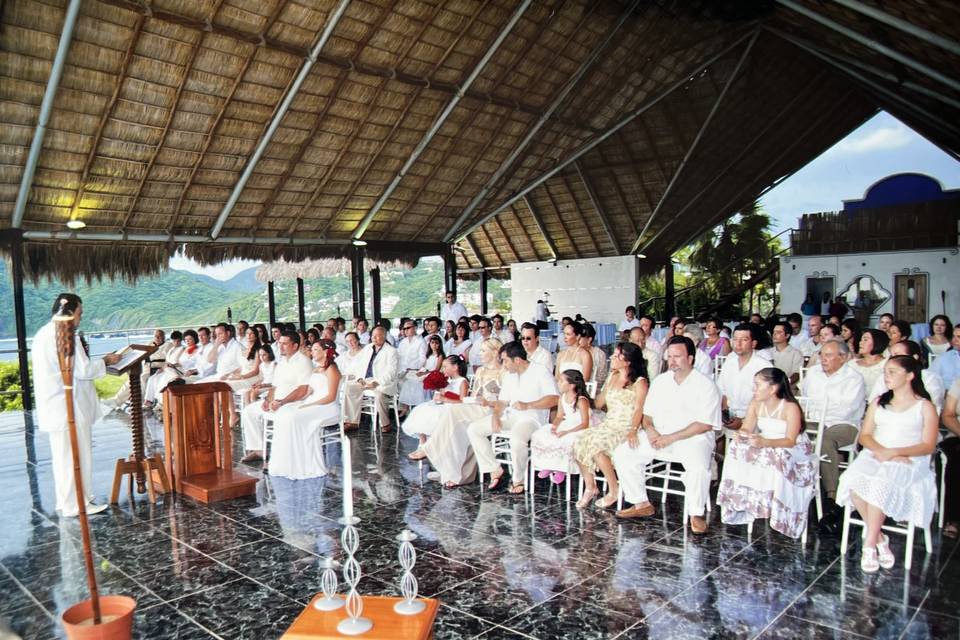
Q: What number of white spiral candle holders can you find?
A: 3